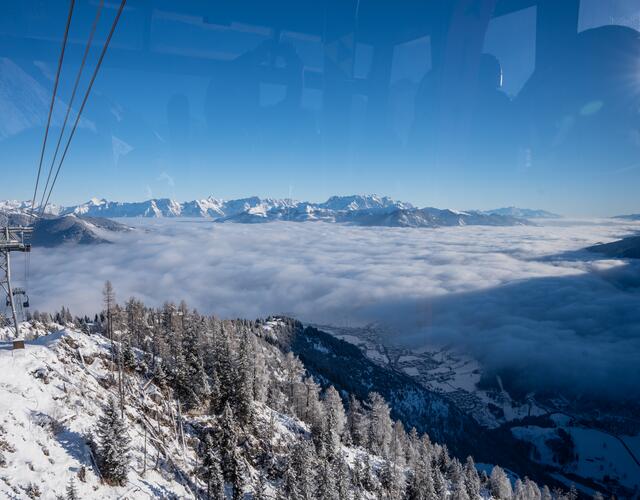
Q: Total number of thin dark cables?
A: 3